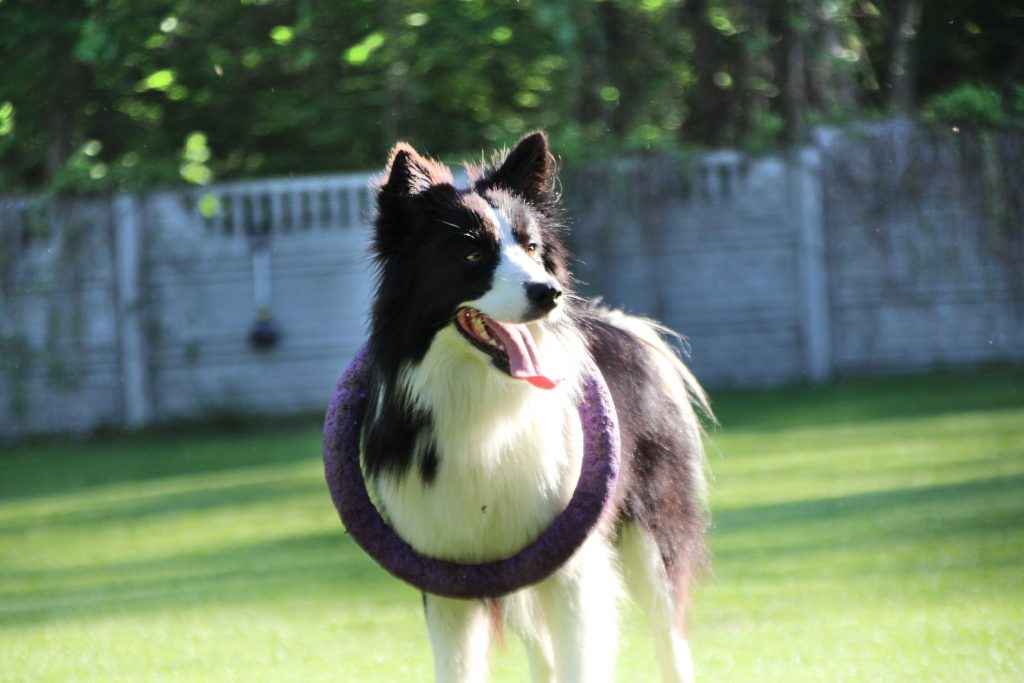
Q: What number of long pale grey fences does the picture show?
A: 1